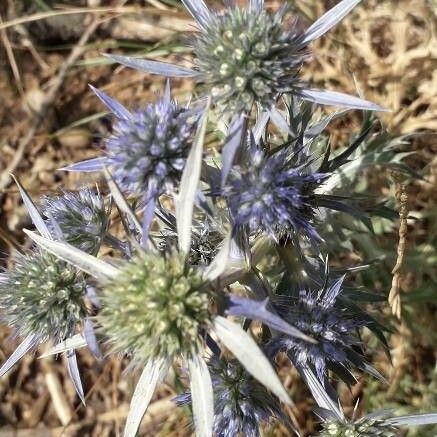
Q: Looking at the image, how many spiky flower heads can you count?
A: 9